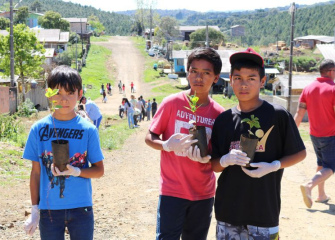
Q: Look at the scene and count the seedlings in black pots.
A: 3